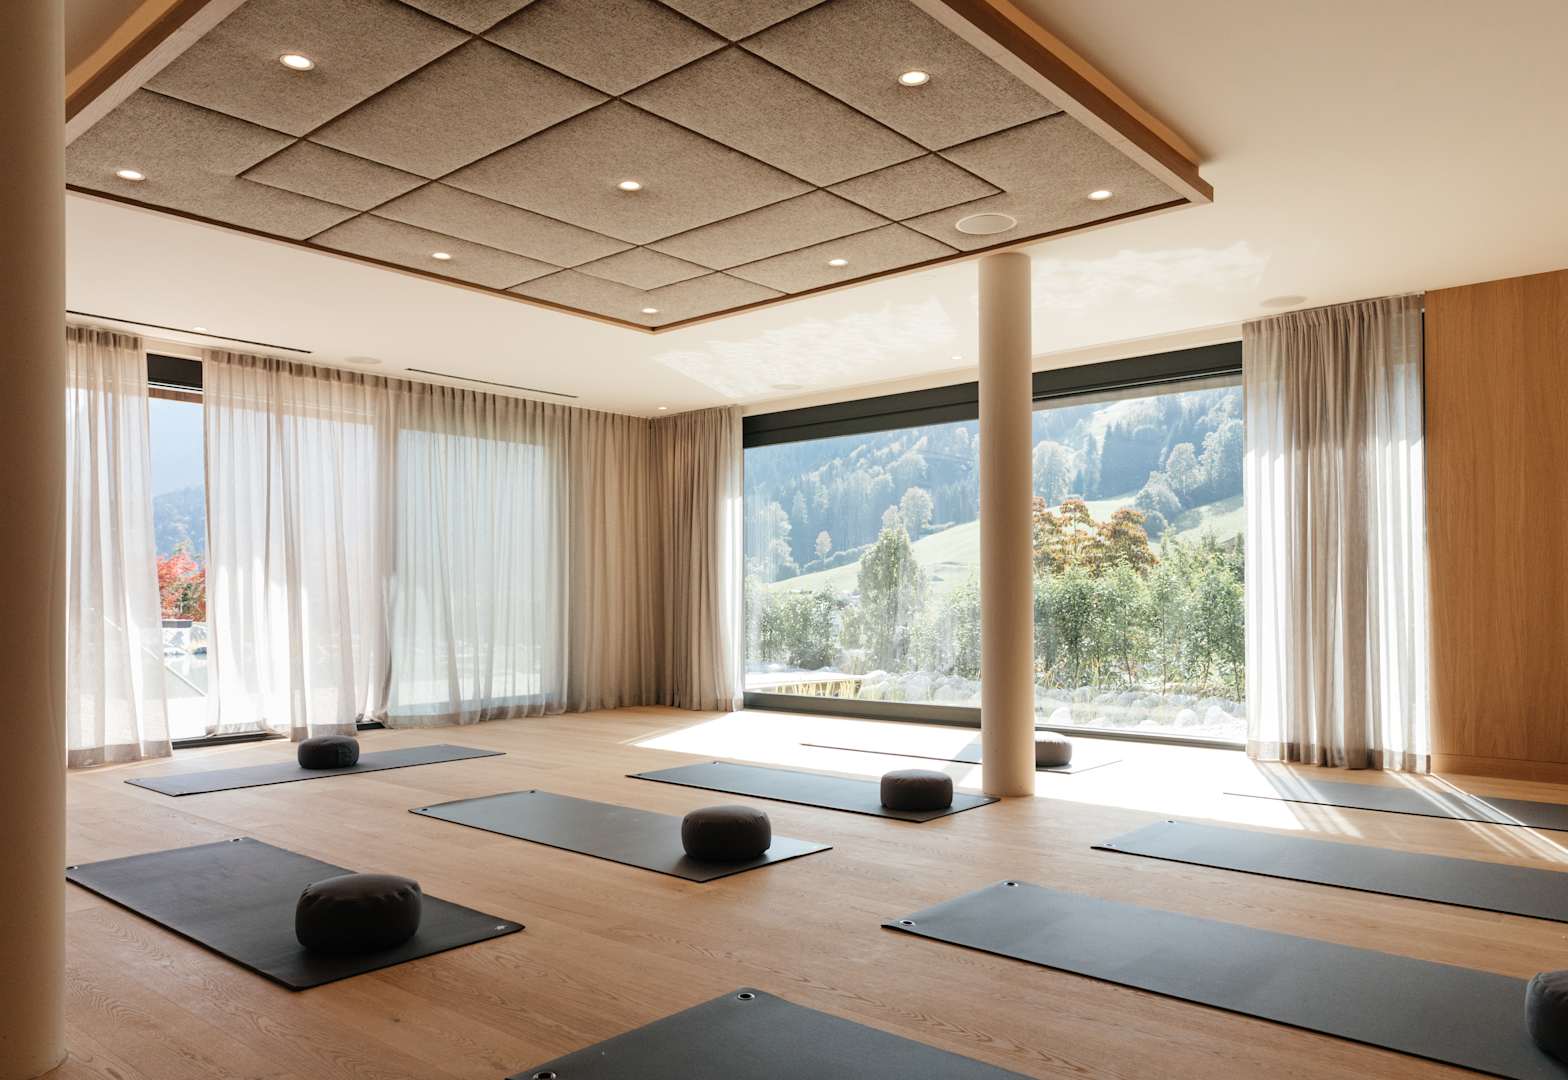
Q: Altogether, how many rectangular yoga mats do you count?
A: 9